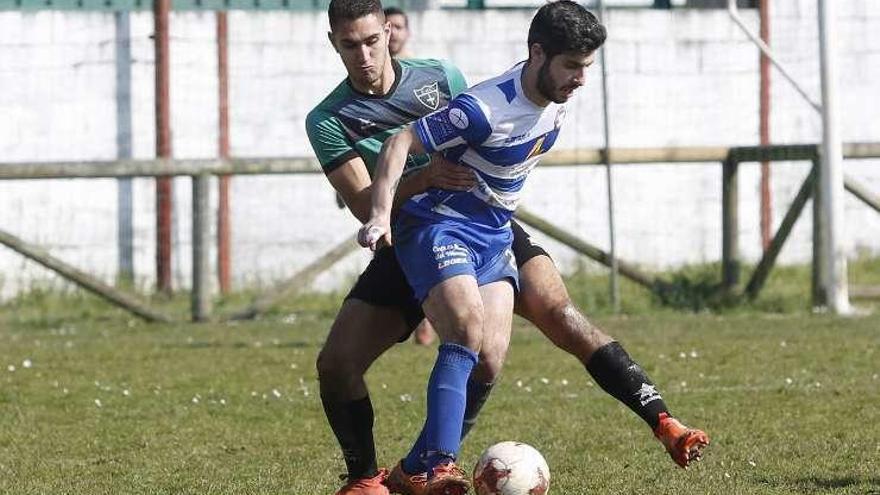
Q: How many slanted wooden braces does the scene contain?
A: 5